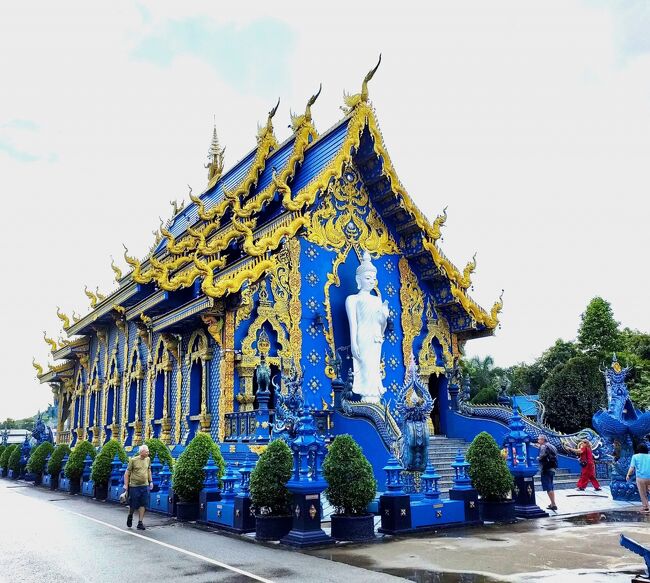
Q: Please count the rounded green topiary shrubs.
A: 12